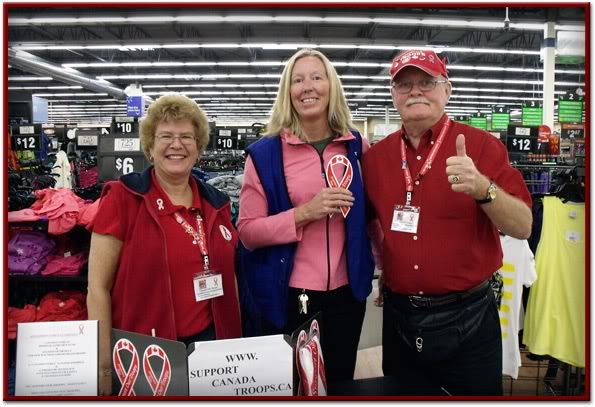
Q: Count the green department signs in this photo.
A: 5